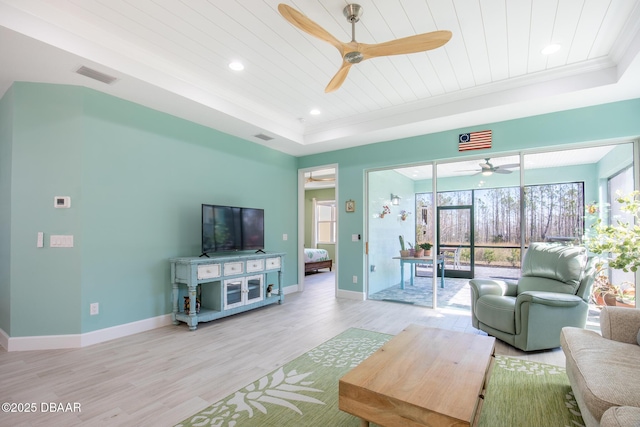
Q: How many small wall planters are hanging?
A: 2